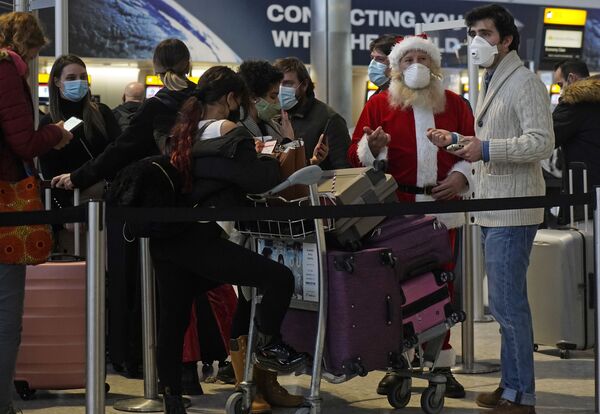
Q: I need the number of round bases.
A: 3